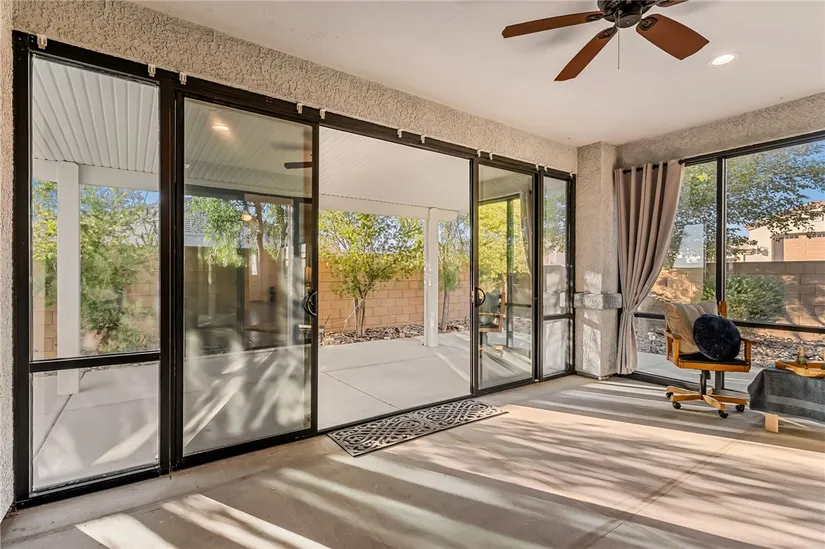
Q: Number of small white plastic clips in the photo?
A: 12